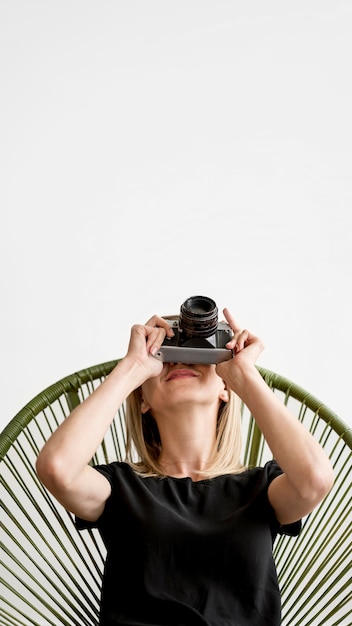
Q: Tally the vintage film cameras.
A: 1